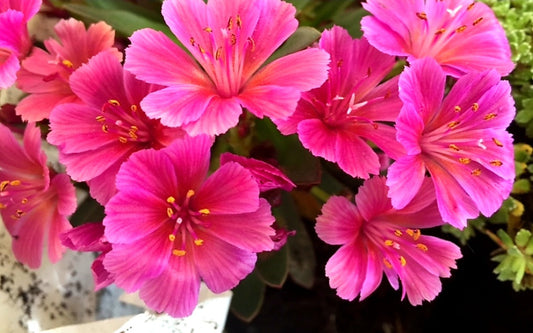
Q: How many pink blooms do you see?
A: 10